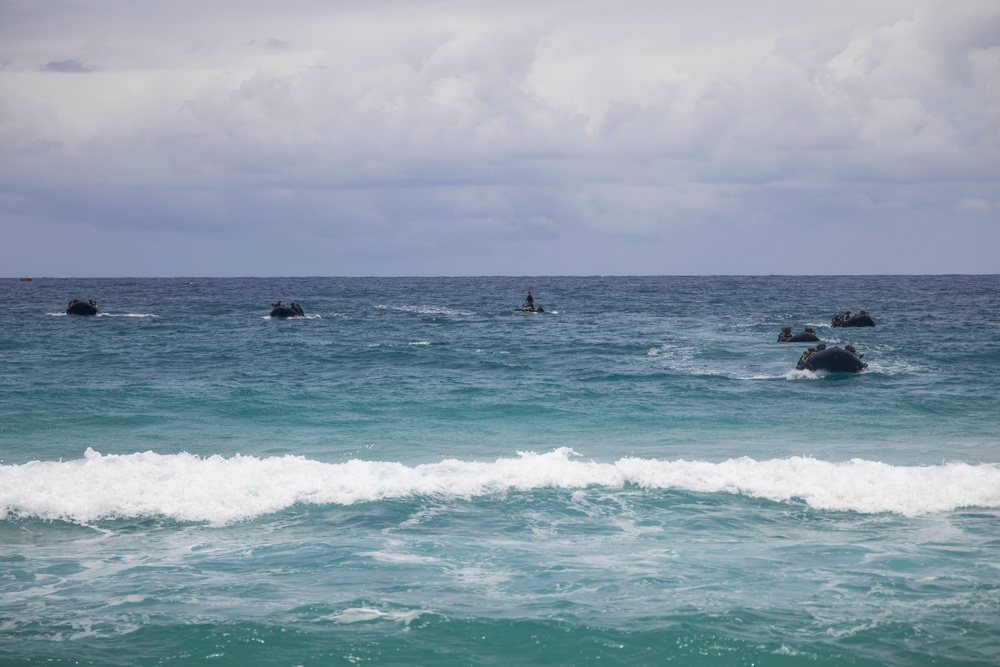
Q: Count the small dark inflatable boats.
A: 5